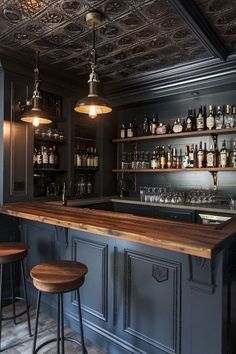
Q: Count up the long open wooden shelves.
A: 2